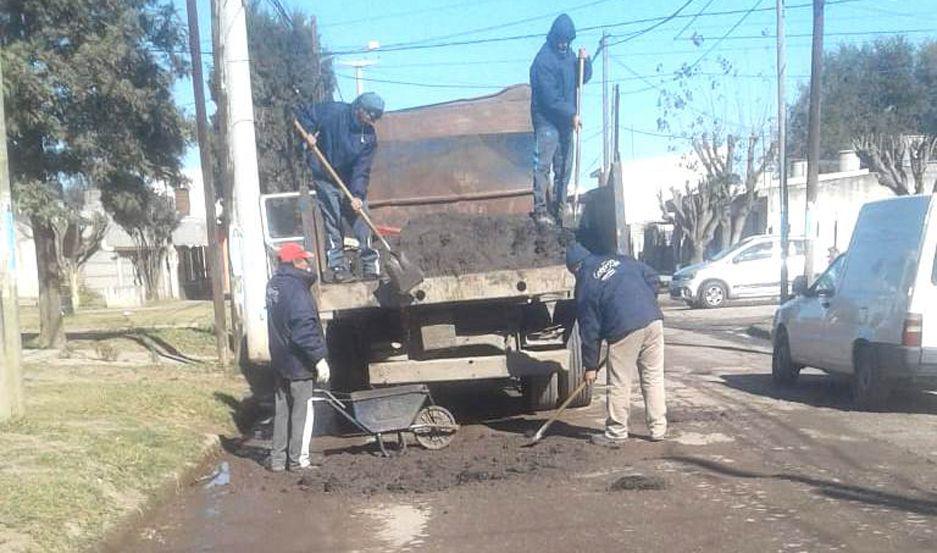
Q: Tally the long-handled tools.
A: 3